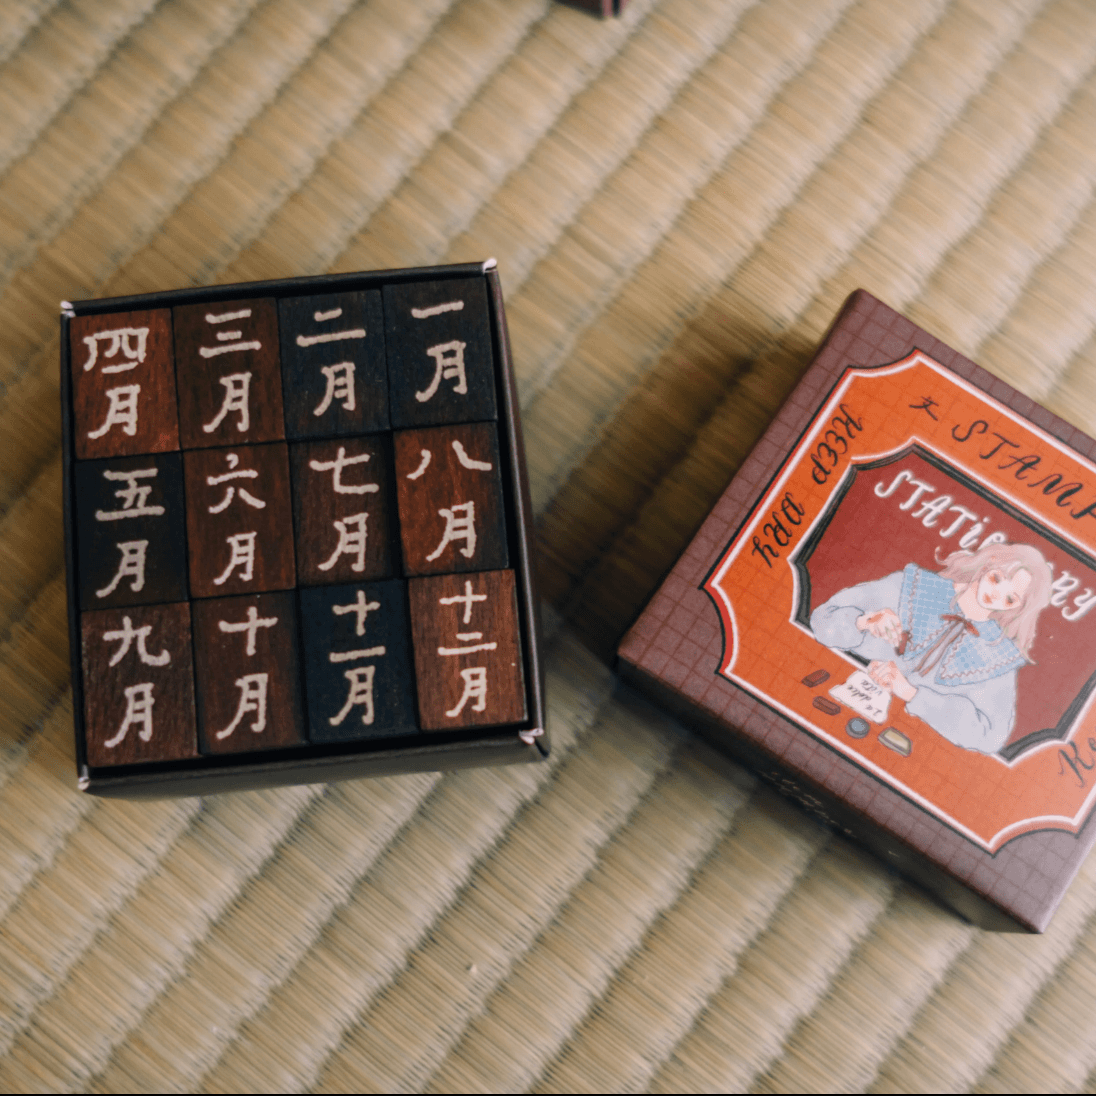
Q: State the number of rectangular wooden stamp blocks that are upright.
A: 12